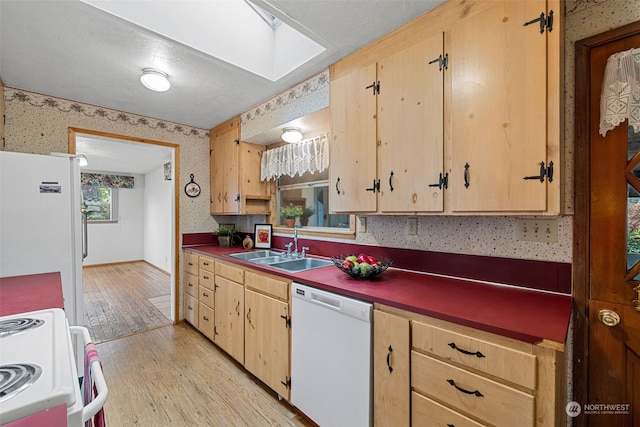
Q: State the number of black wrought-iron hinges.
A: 14